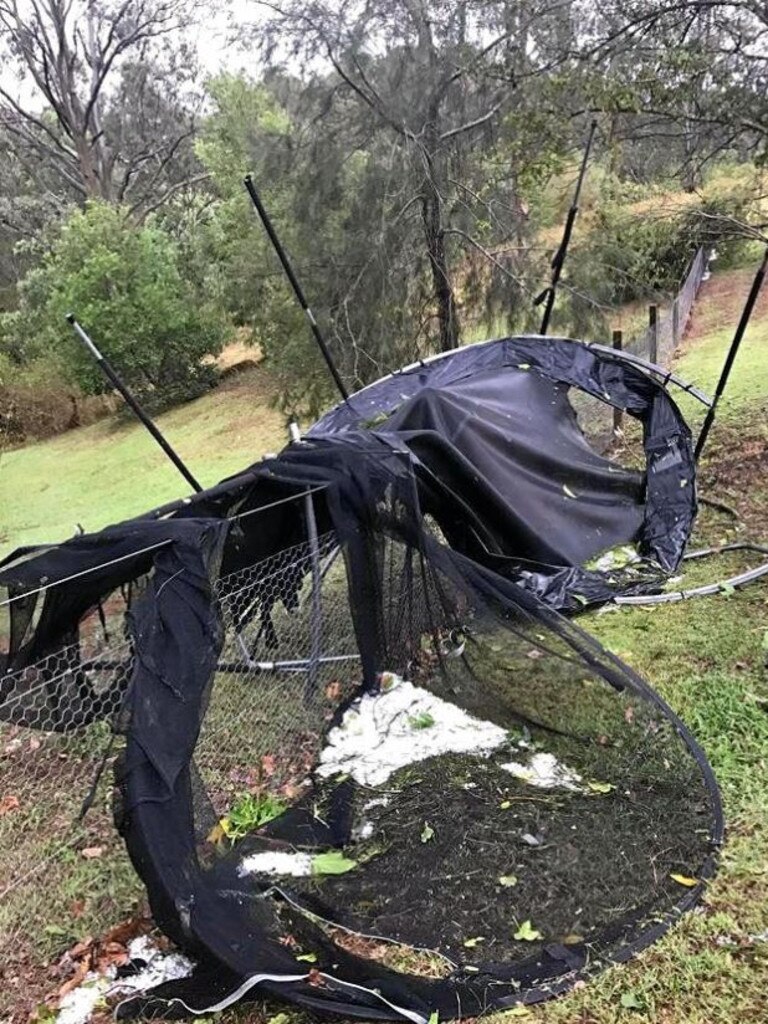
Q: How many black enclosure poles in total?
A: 4